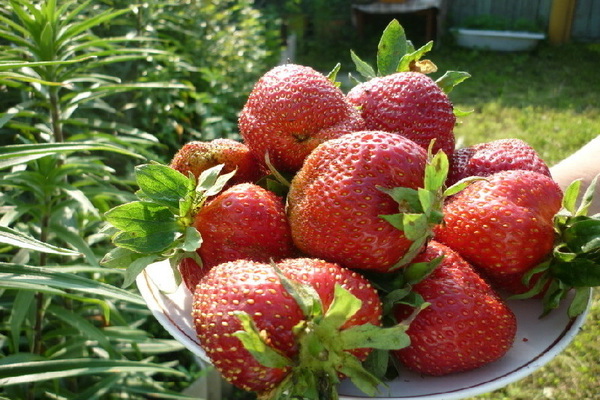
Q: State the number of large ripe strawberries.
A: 9